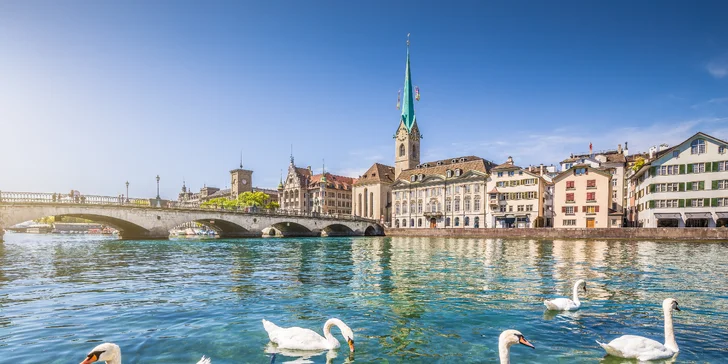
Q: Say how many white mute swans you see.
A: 5